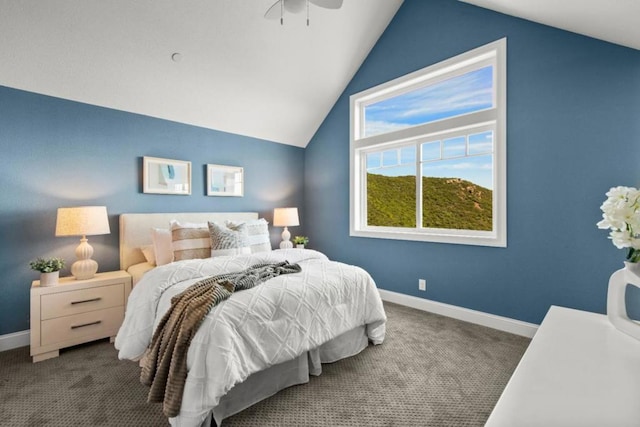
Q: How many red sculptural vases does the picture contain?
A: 0